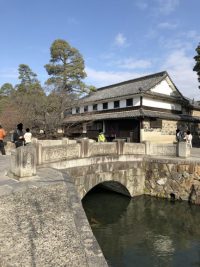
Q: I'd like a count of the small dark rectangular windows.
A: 6